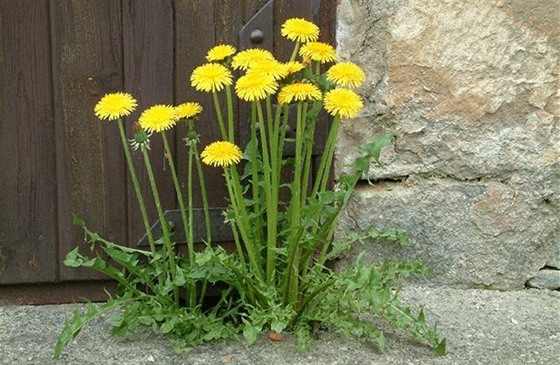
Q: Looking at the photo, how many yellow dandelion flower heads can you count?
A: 15